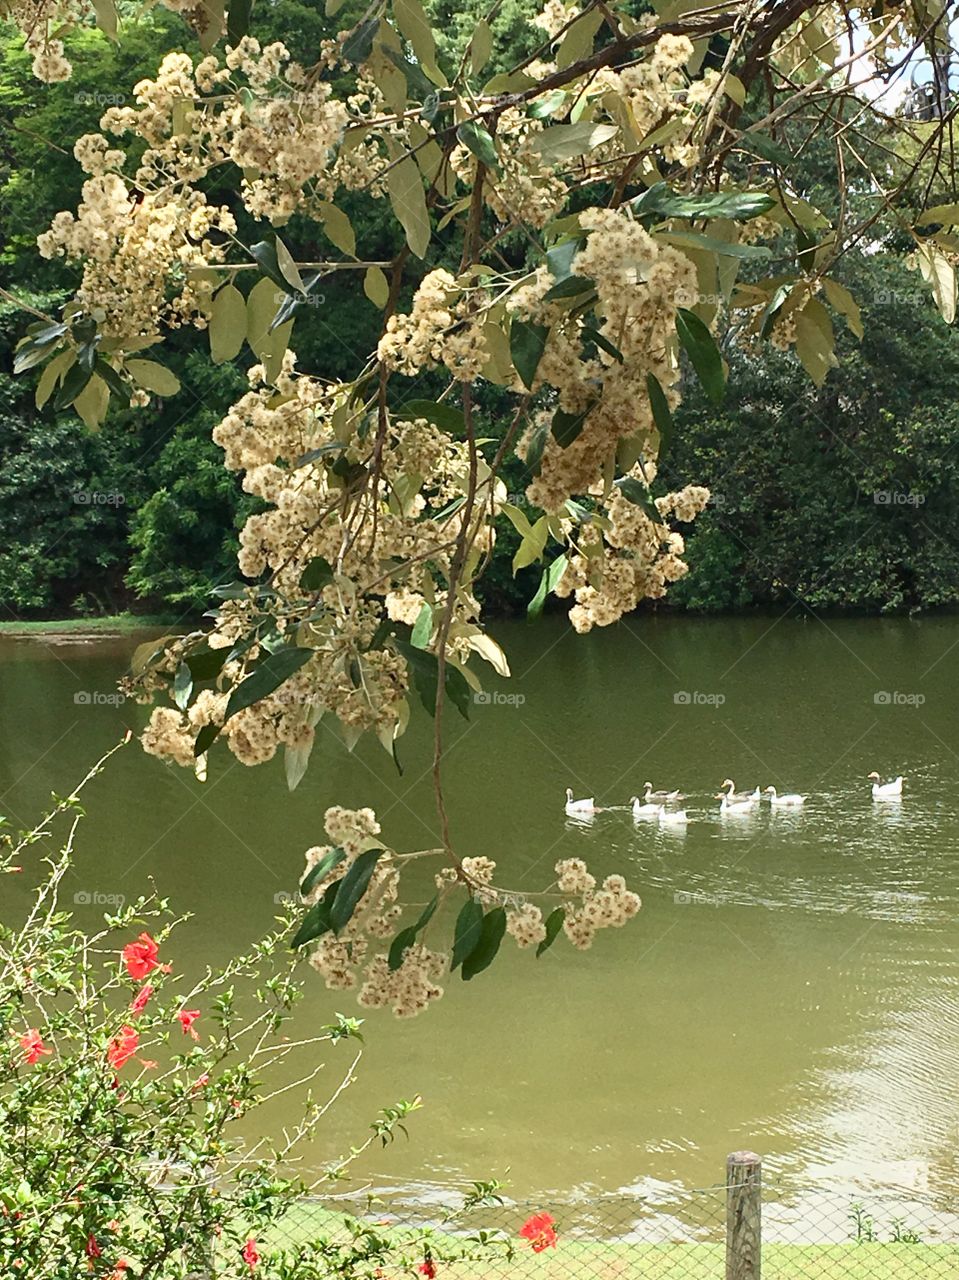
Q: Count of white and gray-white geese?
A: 8